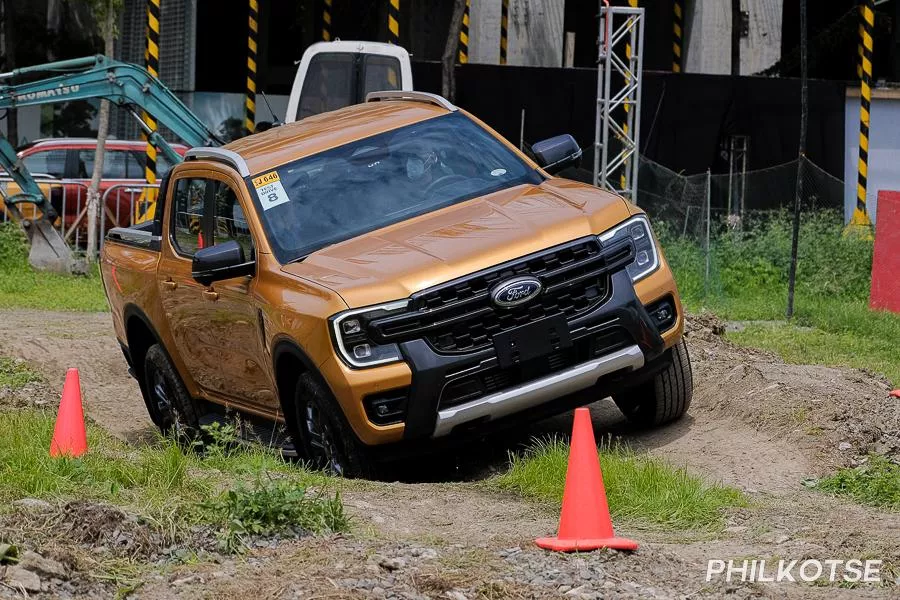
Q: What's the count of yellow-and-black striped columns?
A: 9